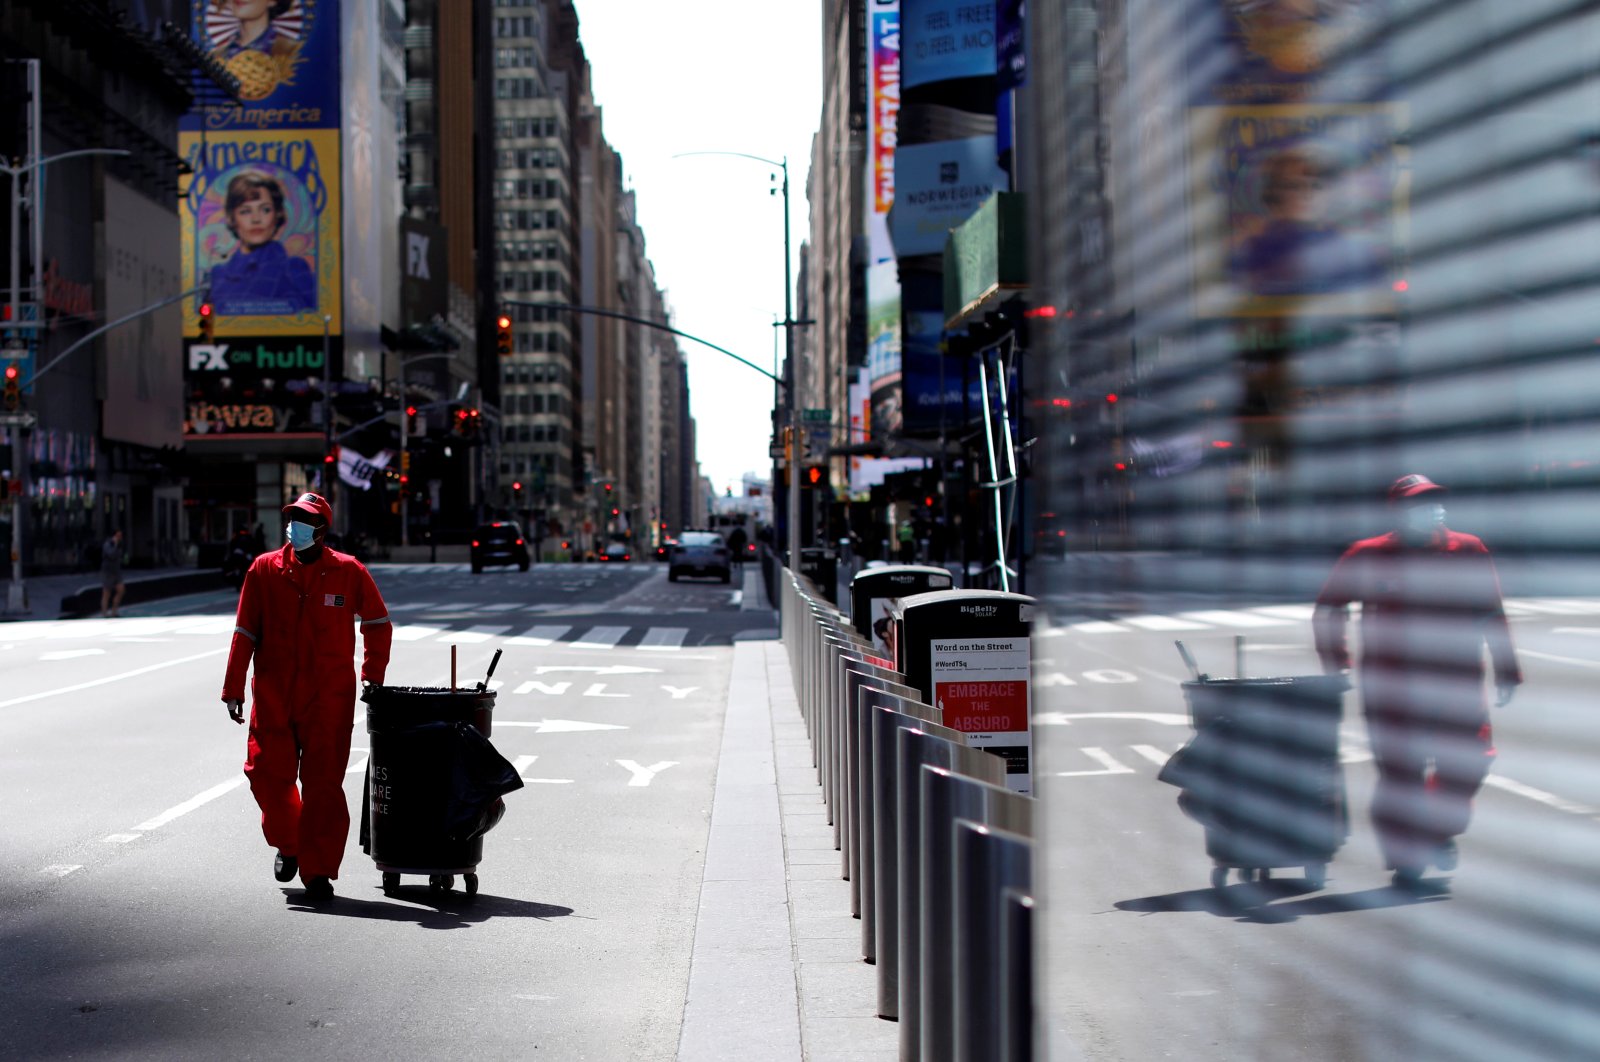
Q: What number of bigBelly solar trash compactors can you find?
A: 2